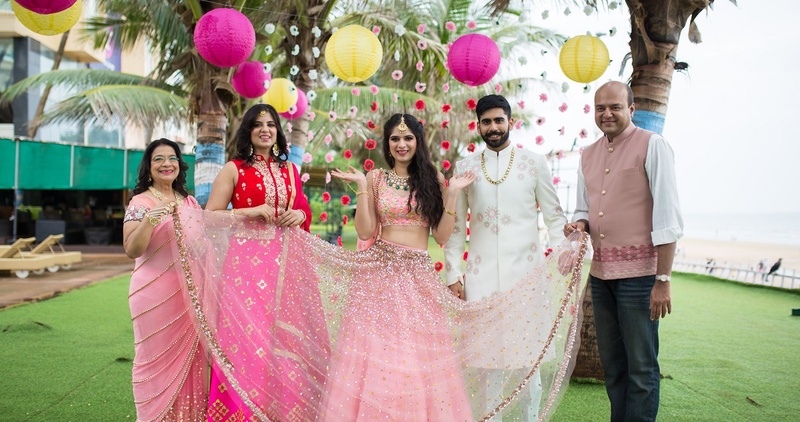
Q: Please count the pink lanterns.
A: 5